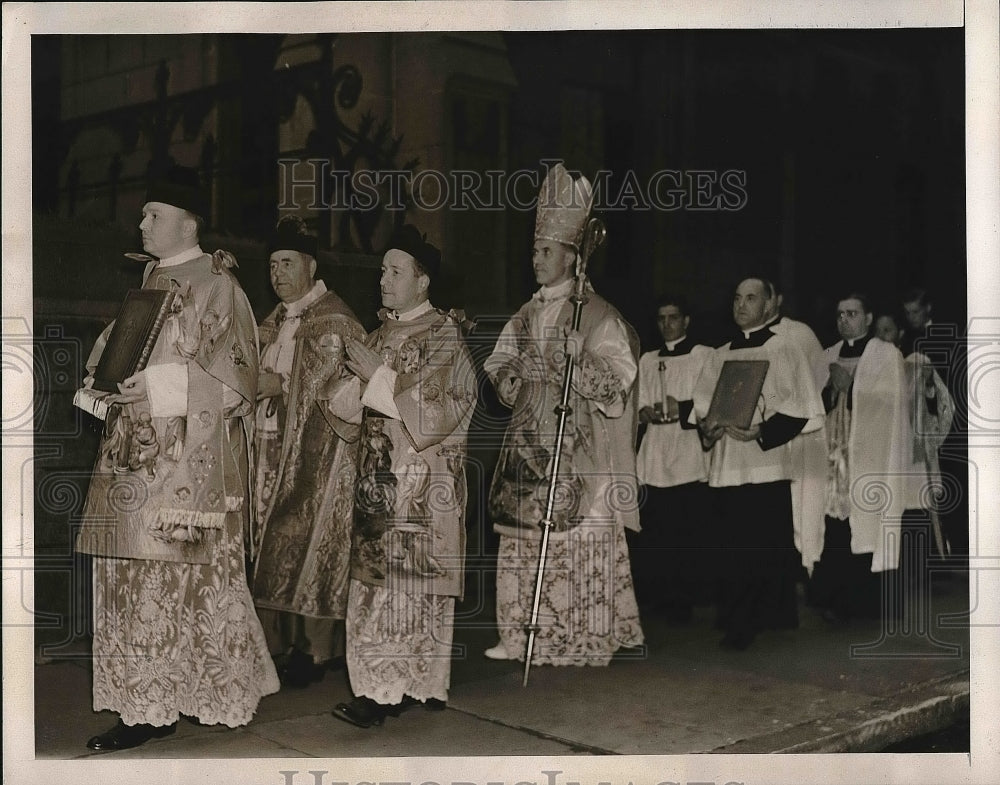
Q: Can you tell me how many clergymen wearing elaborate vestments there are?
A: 4